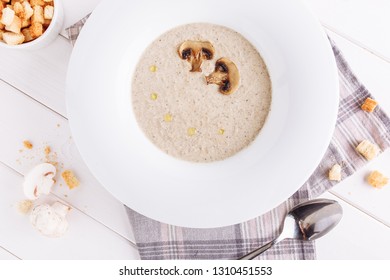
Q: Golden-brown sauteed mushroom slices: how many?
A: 2